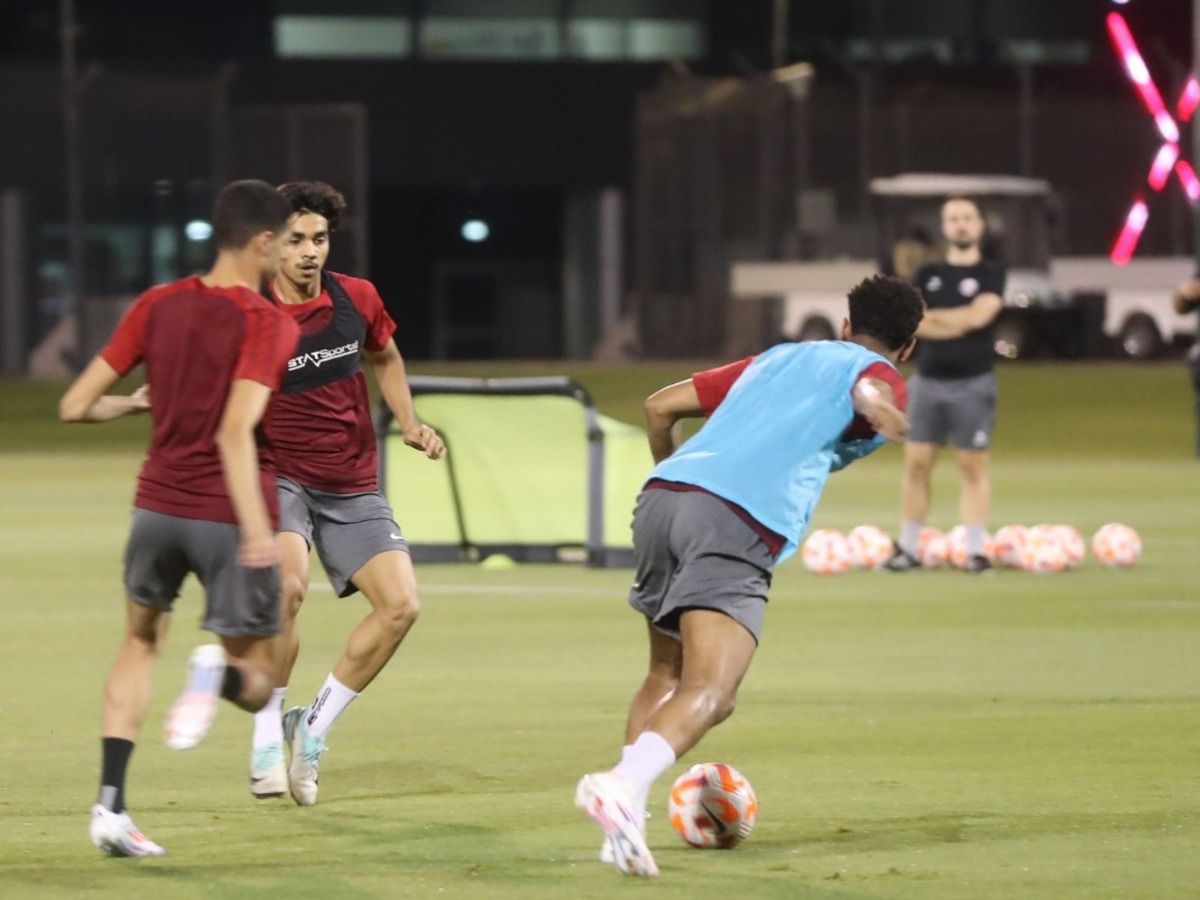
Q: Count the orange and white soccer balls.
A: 9